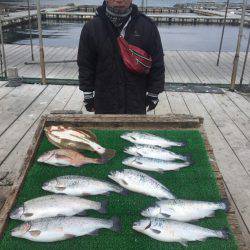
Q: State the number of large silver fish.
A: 9